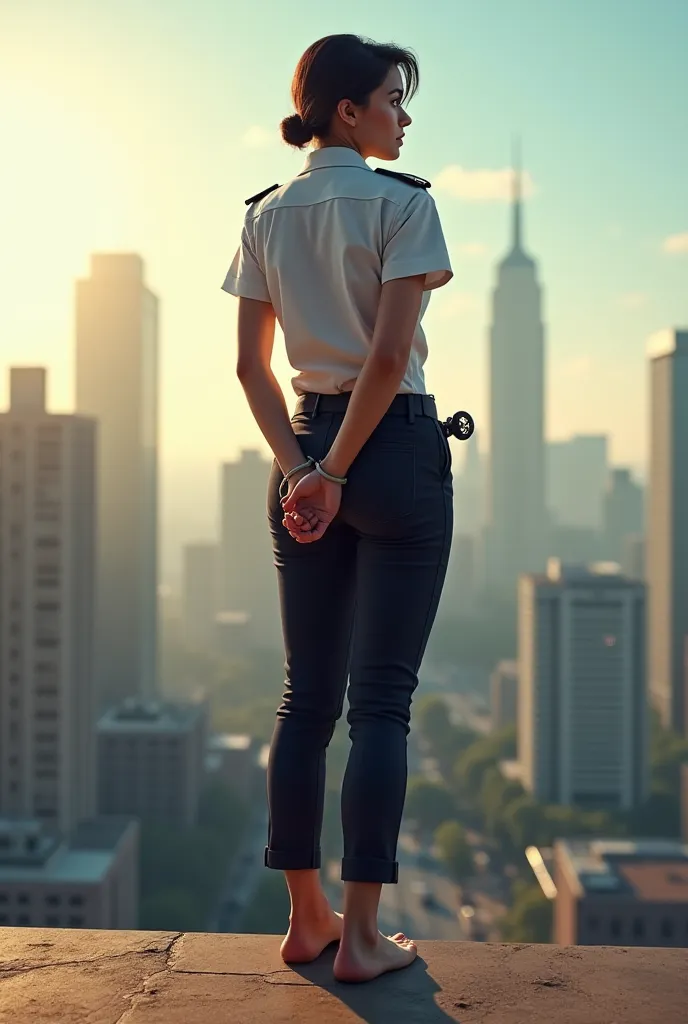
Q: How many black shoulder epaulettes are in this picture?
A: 2